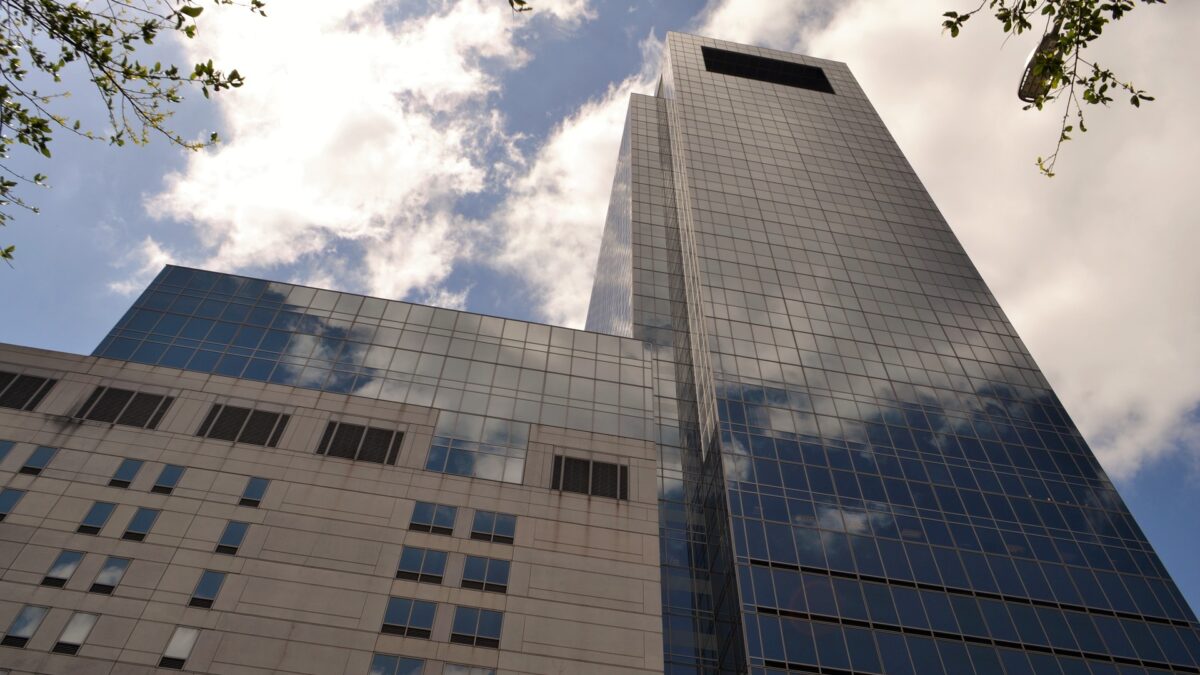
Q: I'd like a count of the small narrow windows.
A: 15